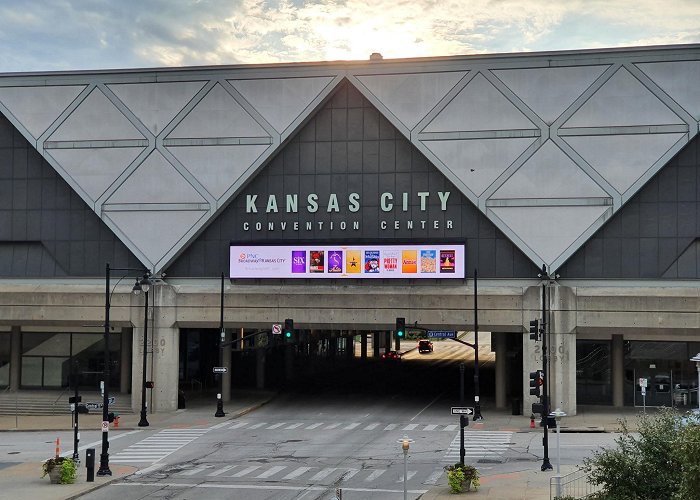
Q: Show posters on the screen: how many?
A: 9